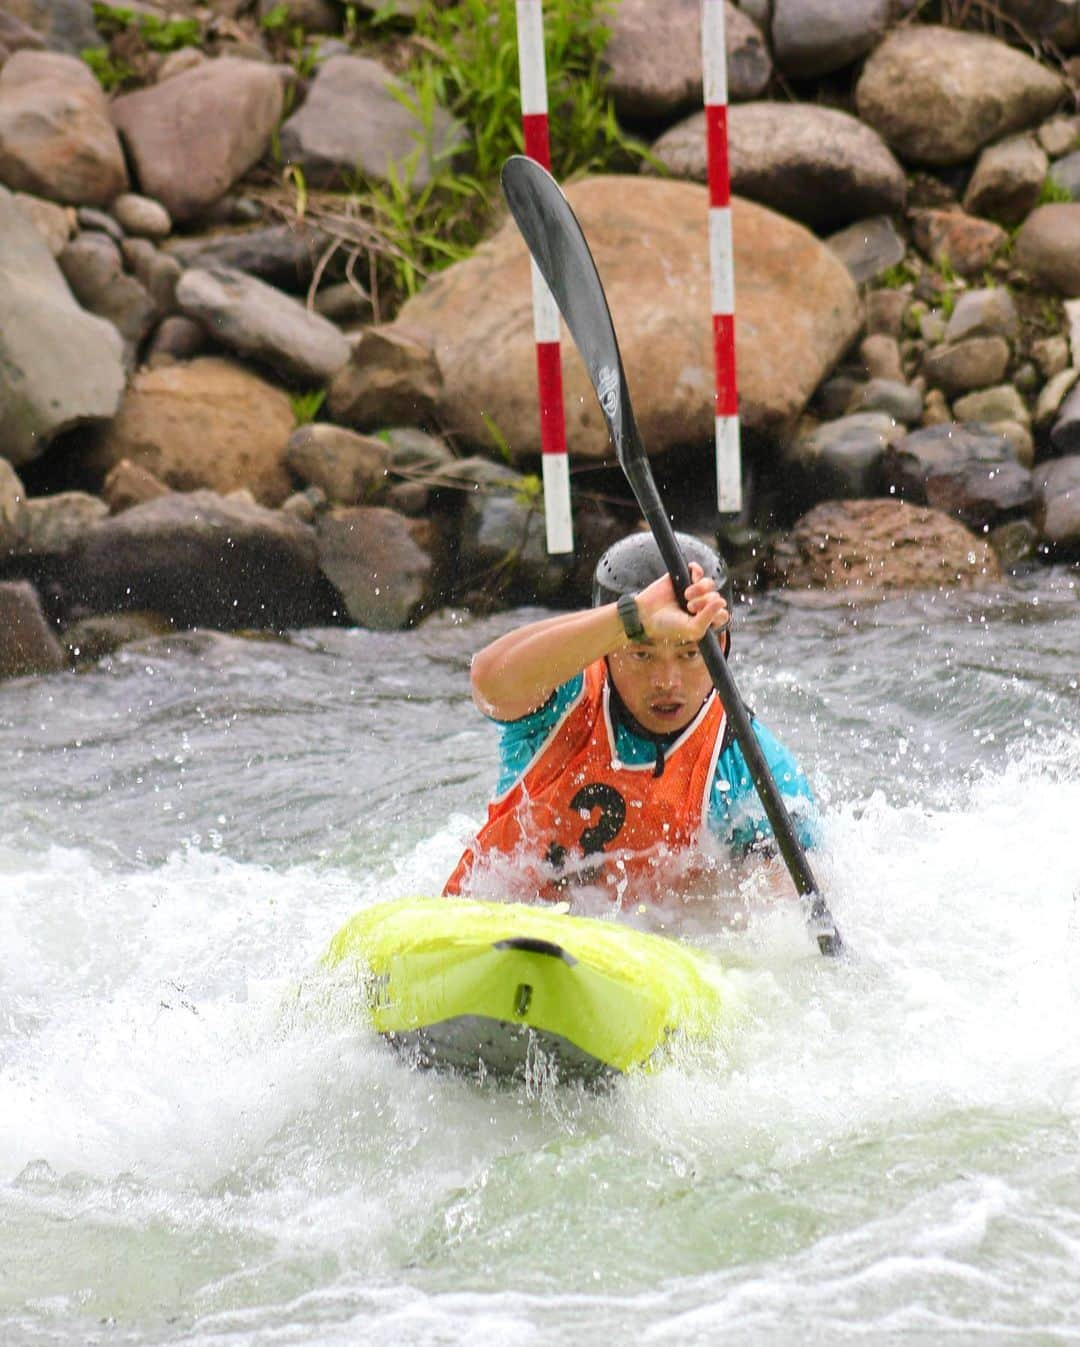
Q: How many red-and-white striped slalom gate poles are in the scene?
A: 2